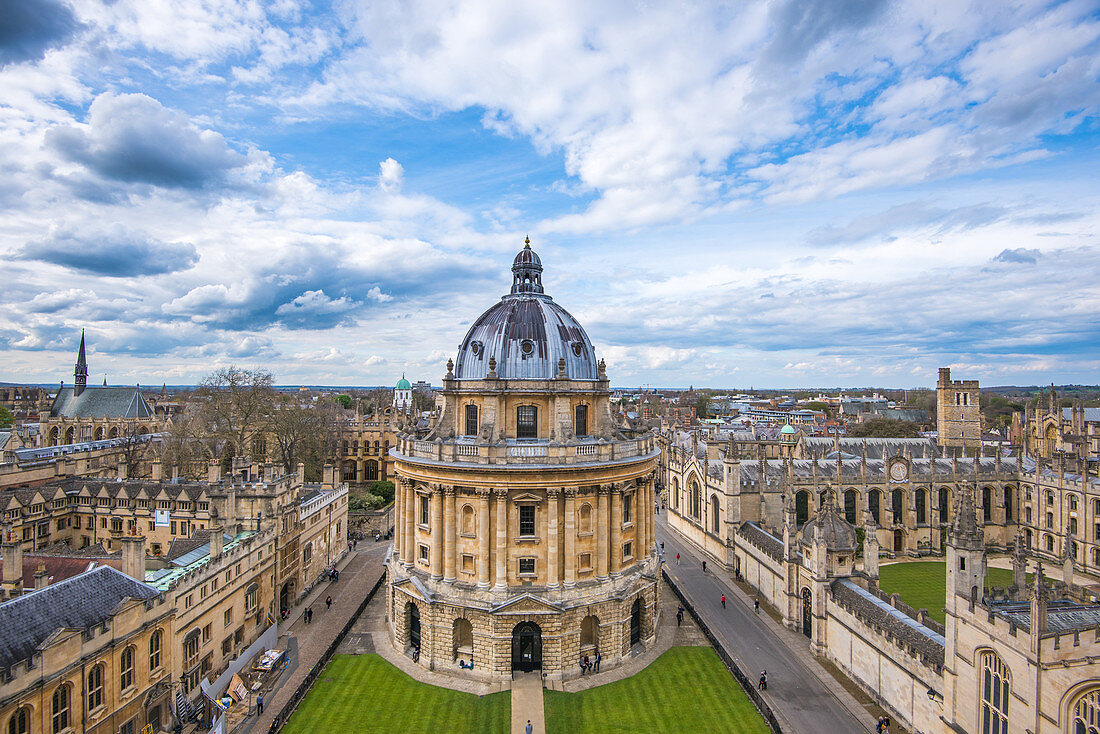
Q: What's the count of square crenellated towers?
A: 1